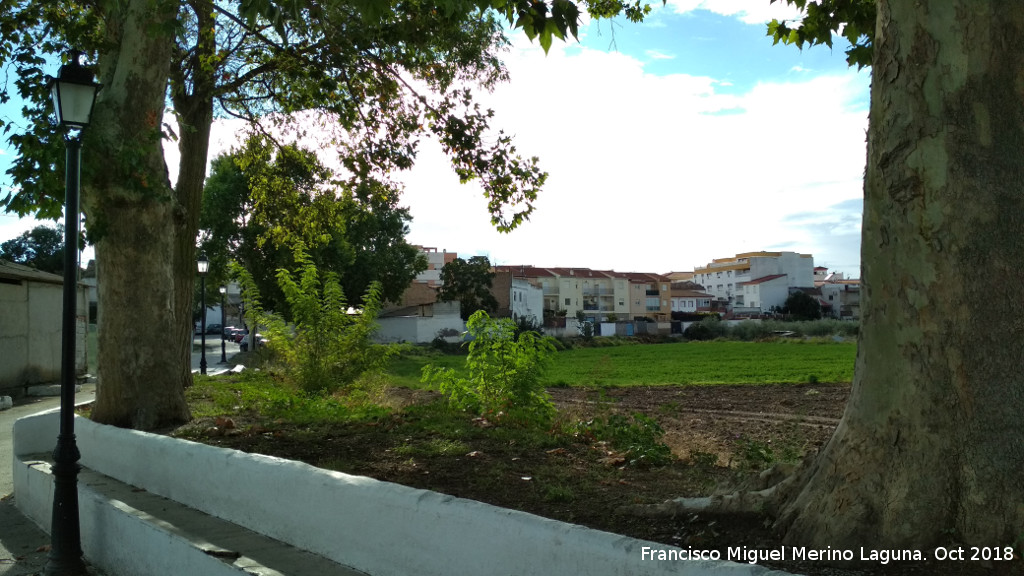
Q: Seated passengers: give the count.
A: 0